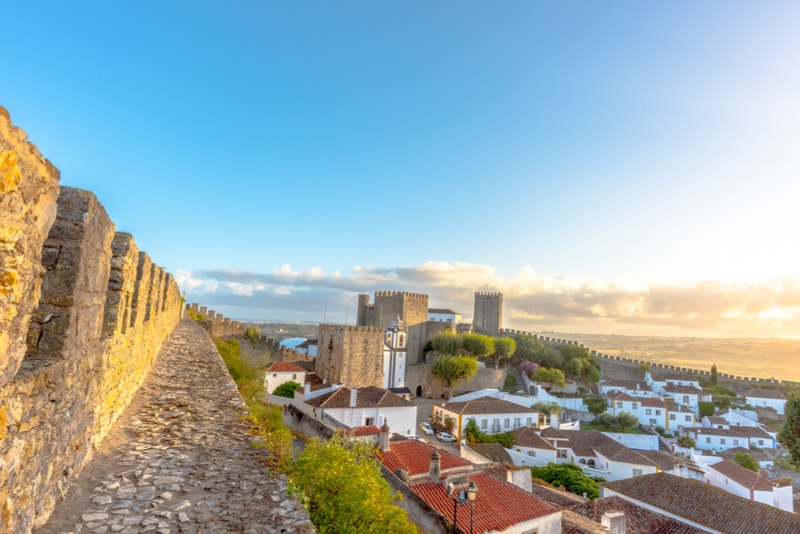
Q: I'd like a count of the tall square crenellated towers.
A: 3